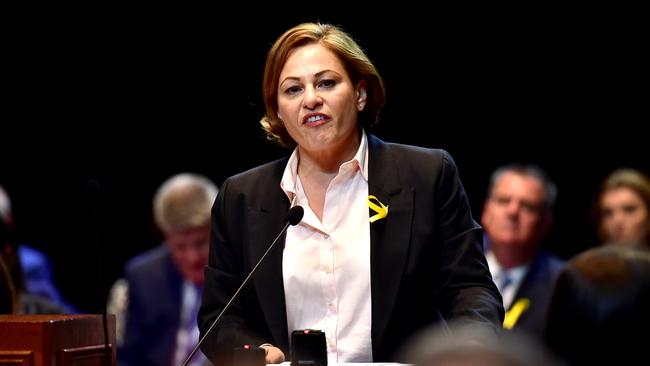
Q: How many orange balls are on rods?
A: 0